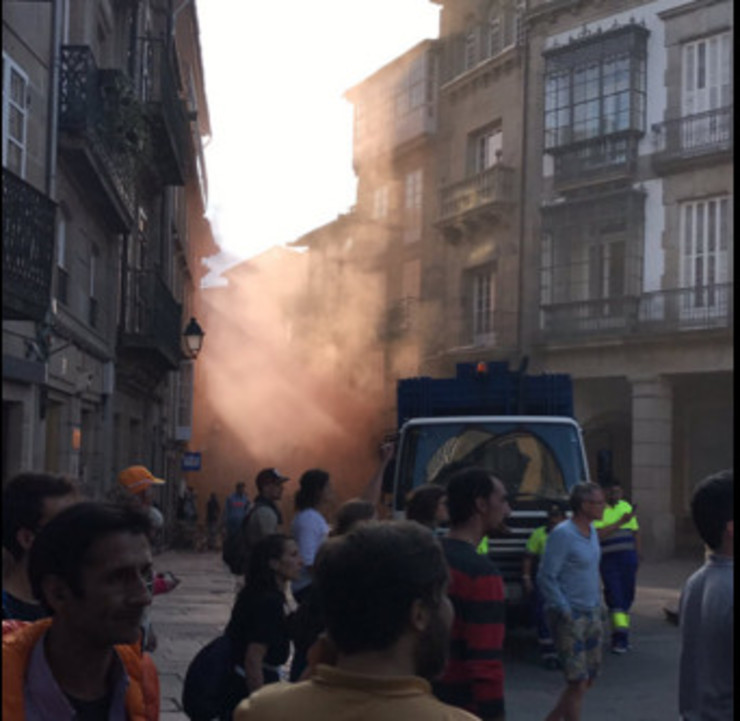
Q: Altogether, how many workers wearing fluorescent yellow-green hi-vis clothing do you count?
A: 3